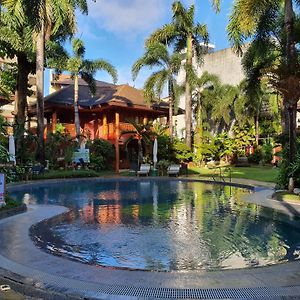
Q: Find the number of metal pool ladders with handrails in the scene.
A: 1